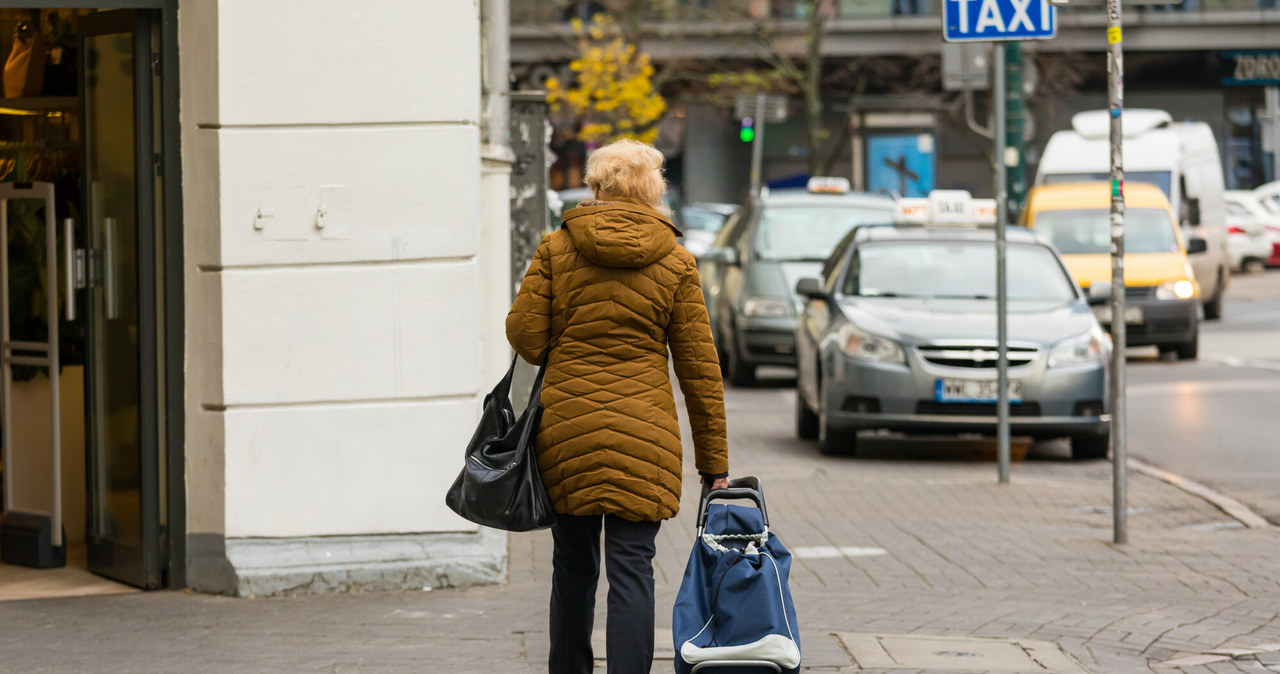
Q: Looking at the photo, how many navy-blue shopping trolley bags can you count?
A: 1